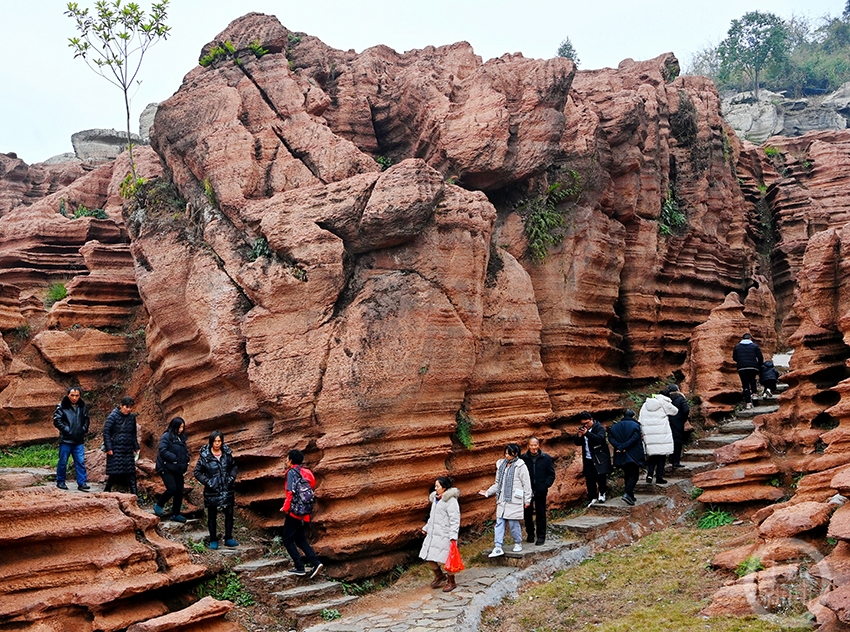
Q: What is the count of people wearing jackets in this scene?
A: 14